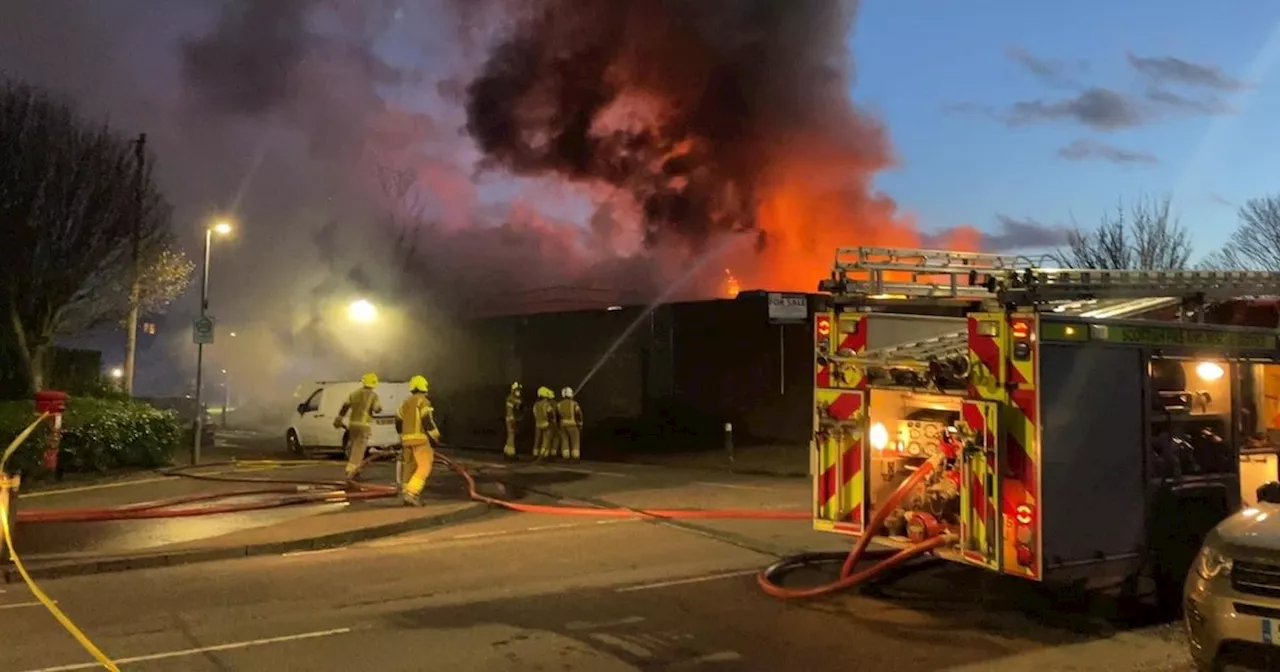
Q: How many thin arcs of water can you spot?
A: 1